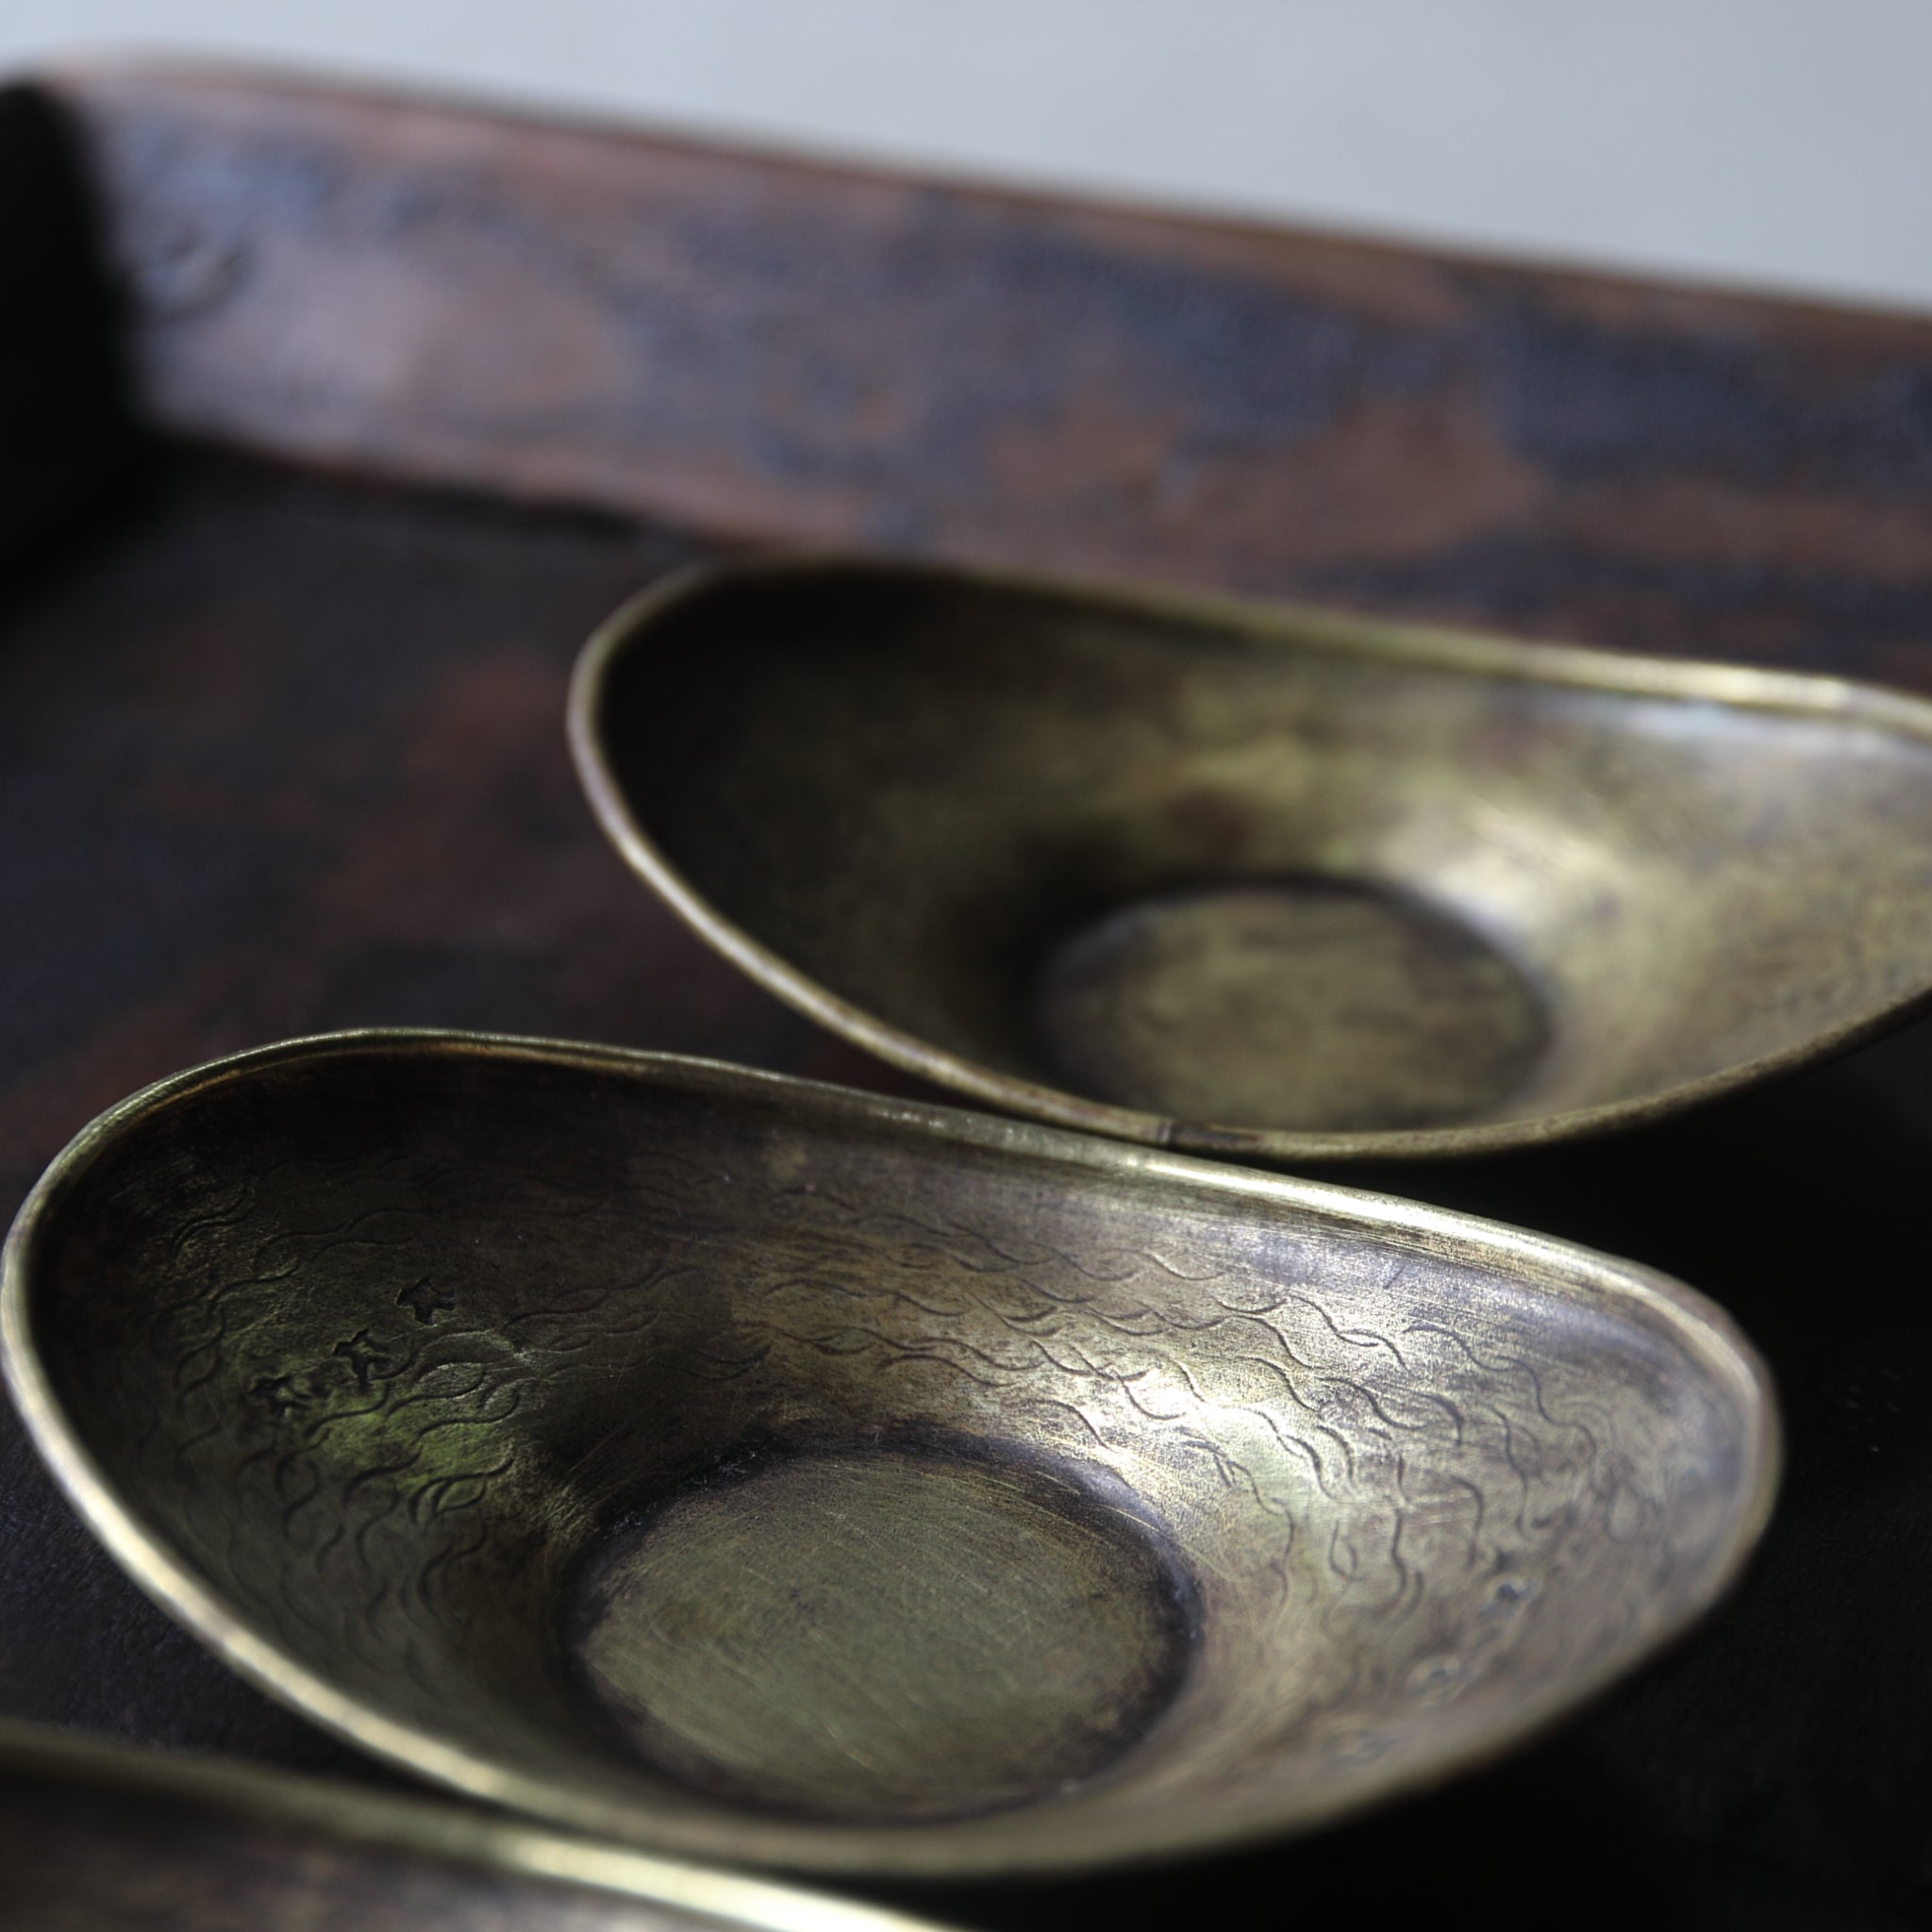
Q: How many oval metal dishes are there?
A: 3